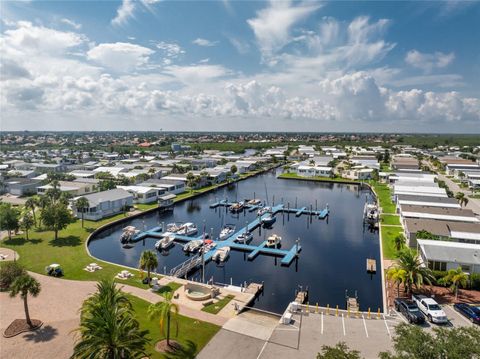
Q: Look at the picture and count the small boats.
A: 15